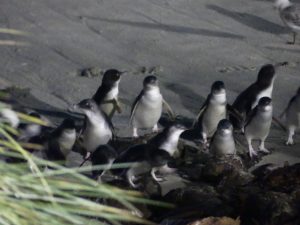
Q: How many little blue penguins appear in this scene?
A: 13